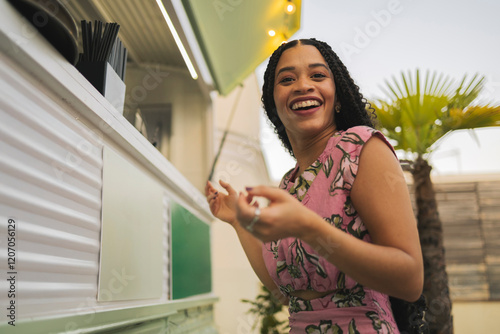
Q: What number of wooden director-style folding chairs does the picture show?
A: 0